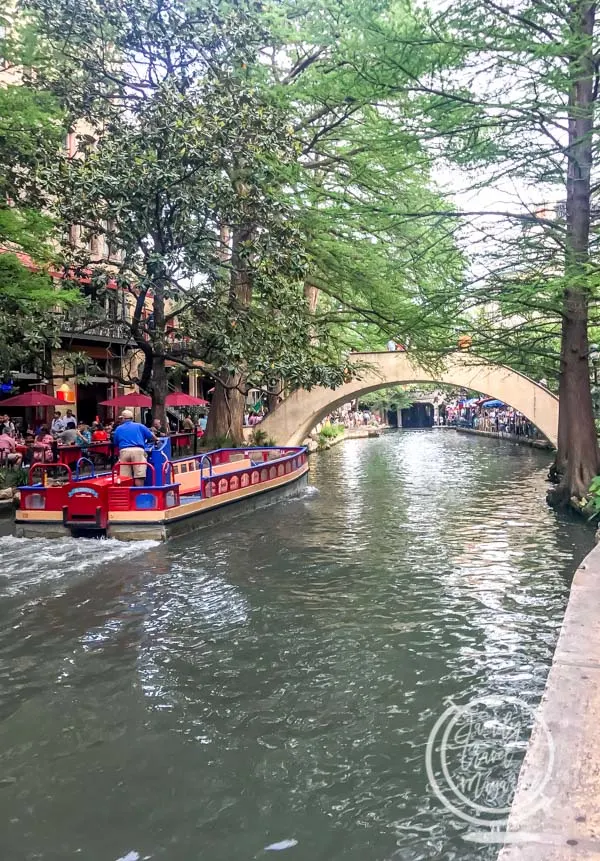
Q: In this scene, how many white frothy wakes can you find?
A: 1